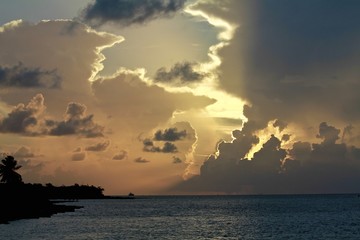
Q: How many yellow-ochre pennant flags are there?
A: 0